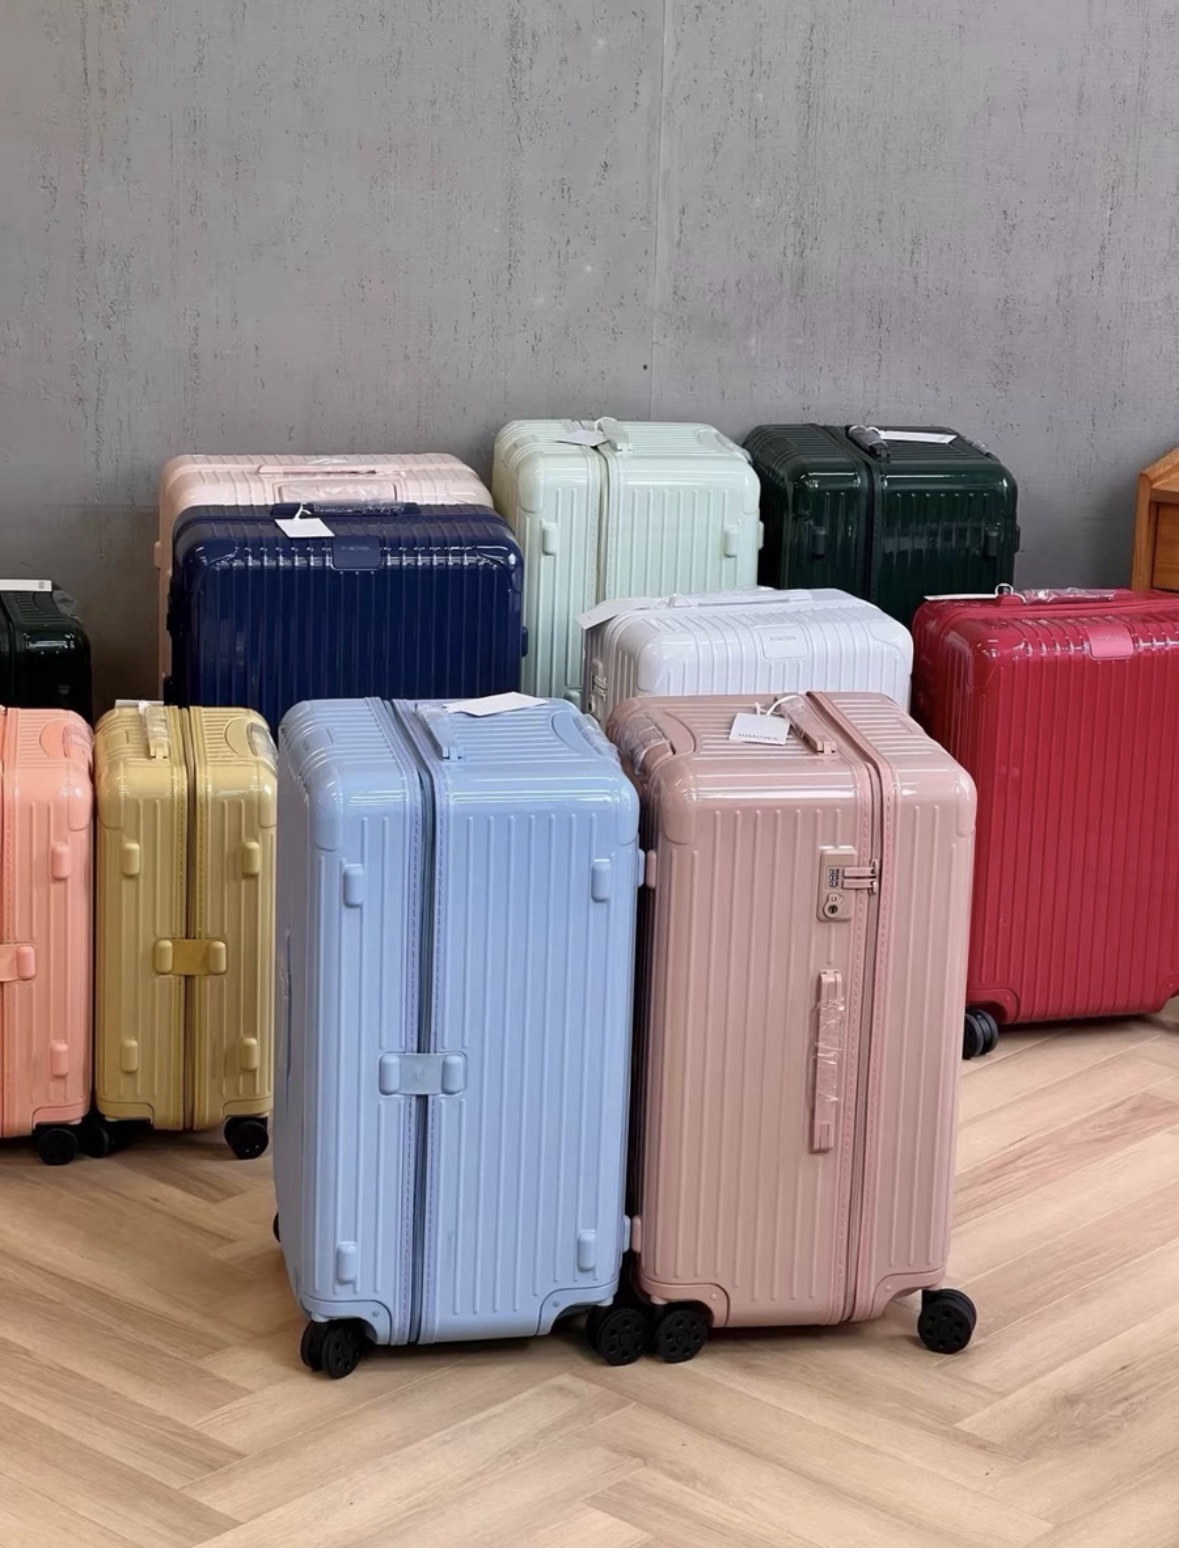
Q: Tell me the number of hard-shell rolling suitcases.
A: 11